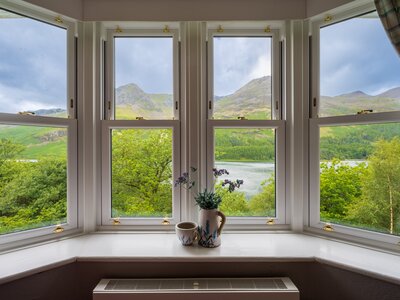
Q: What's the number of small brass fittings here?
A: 15